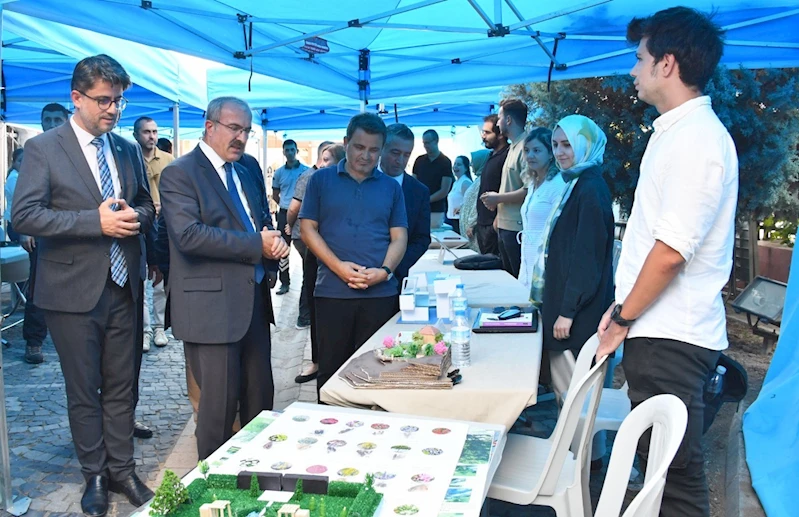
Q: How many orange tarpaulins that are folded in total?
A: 0